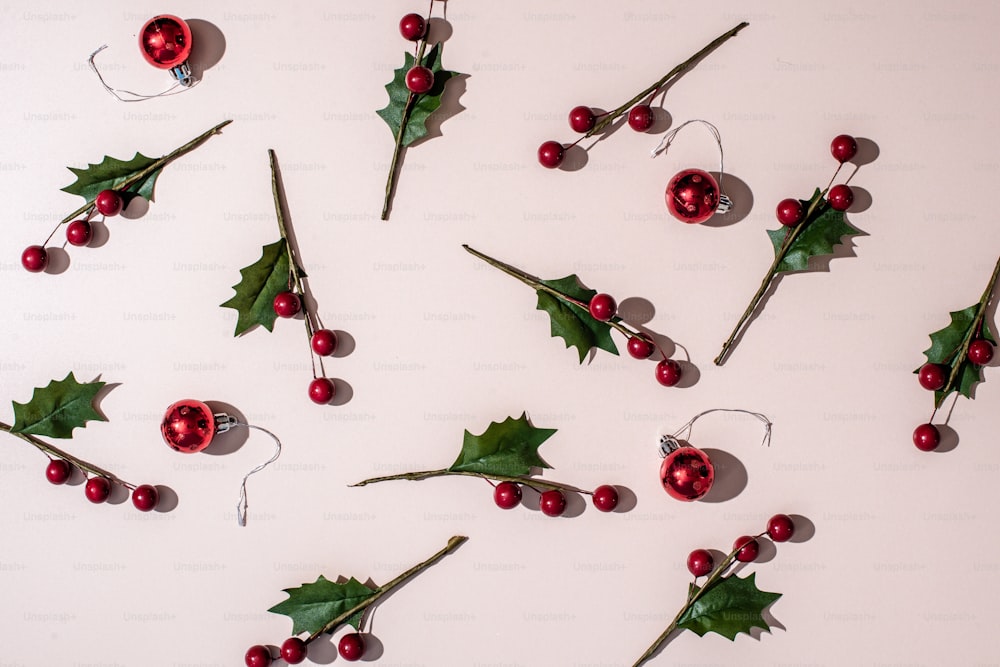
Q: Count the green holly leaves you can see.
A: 10